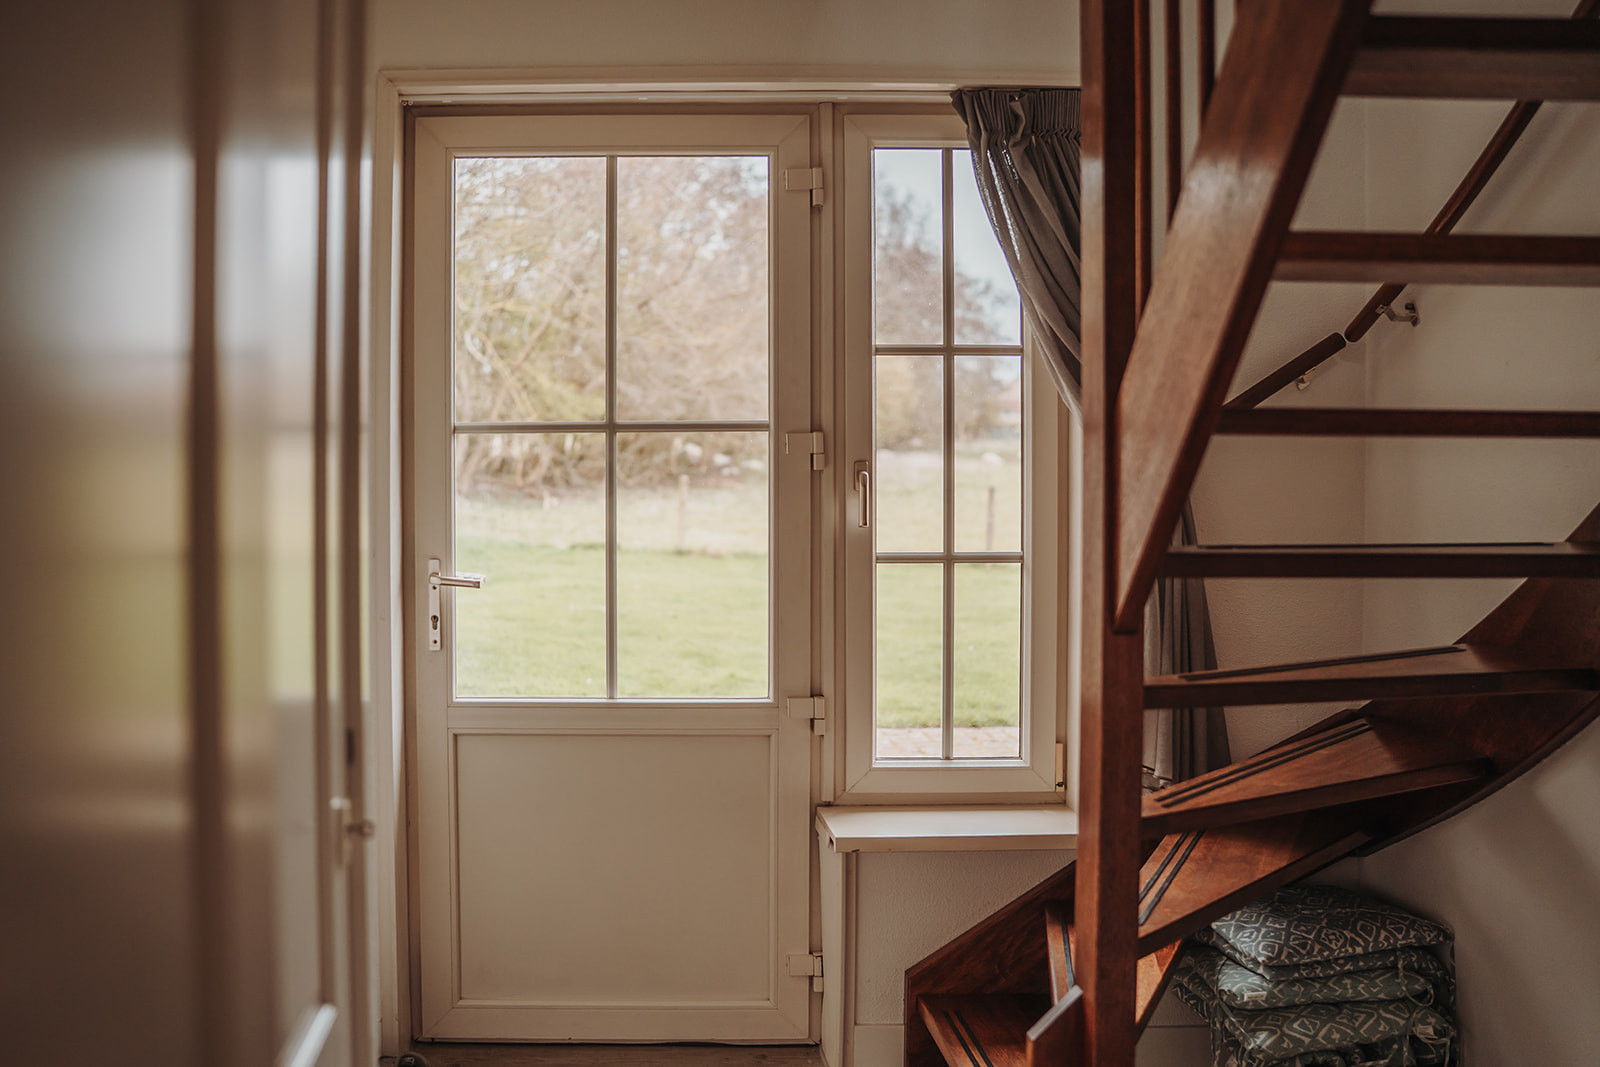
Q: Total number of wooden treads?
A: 9